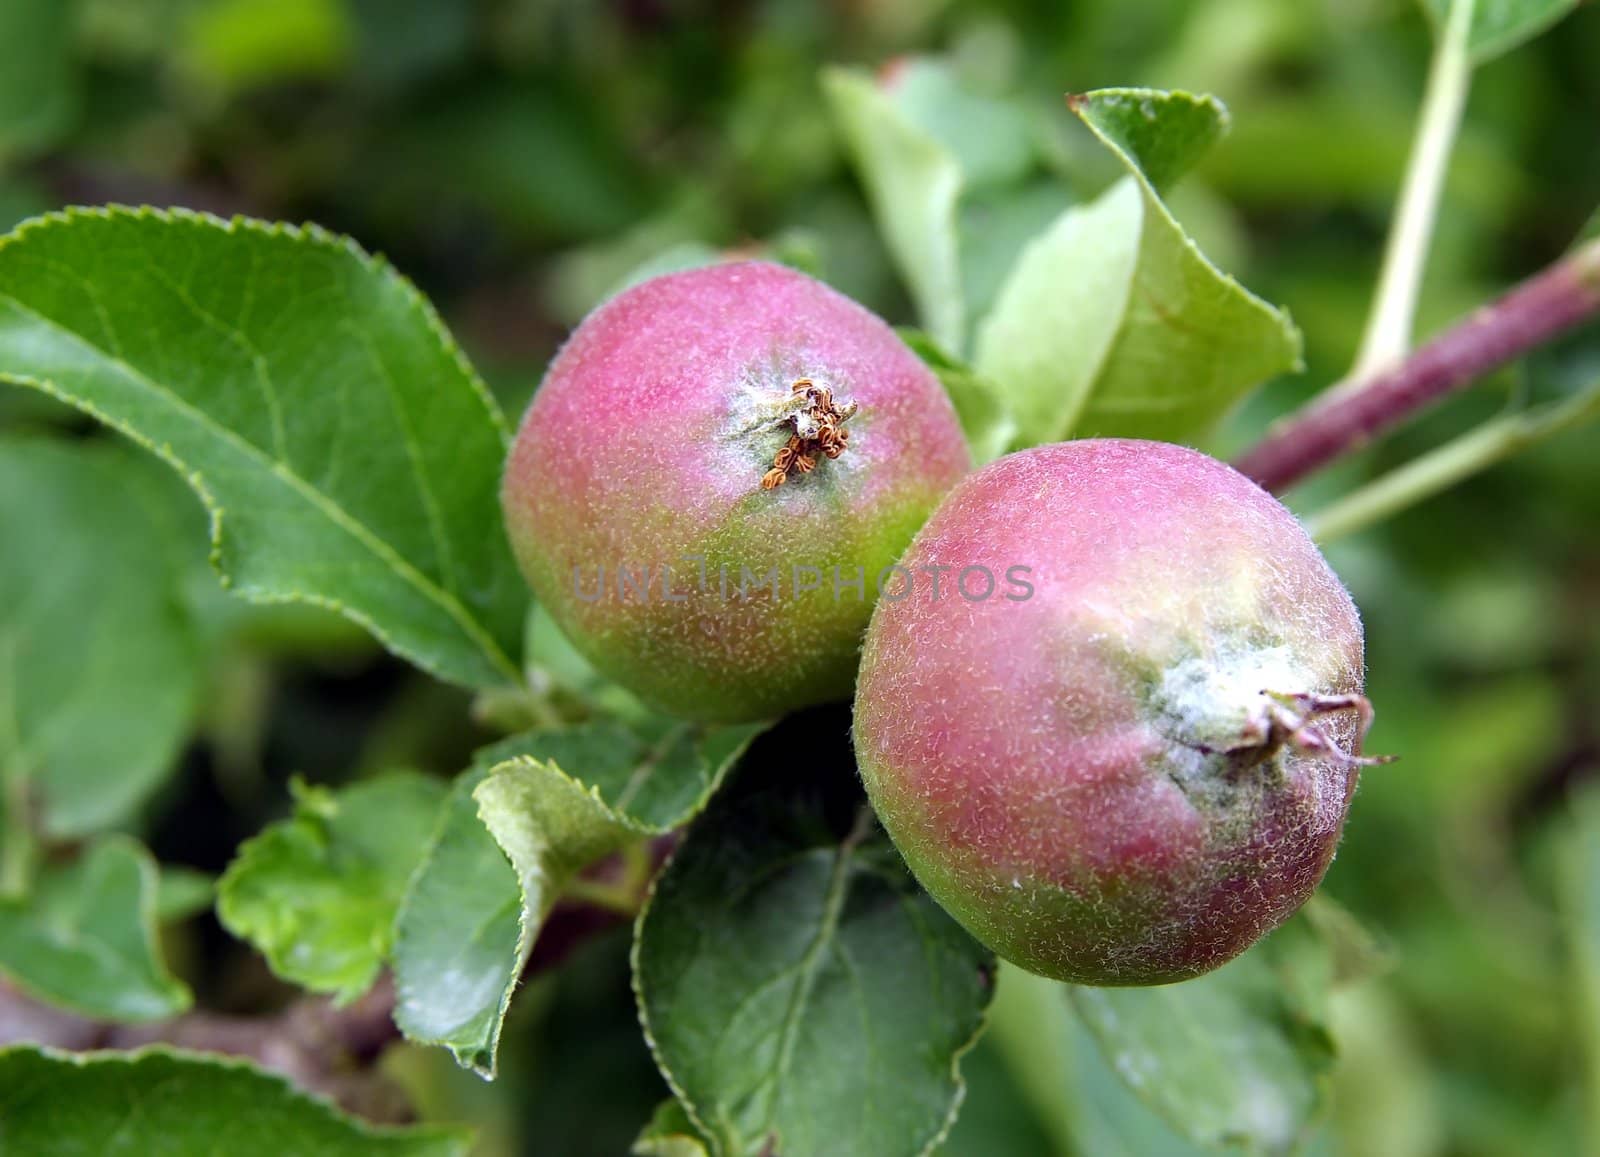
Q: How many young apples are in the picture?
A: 2